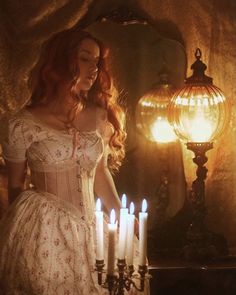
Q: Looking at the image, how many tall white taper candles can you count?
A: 5